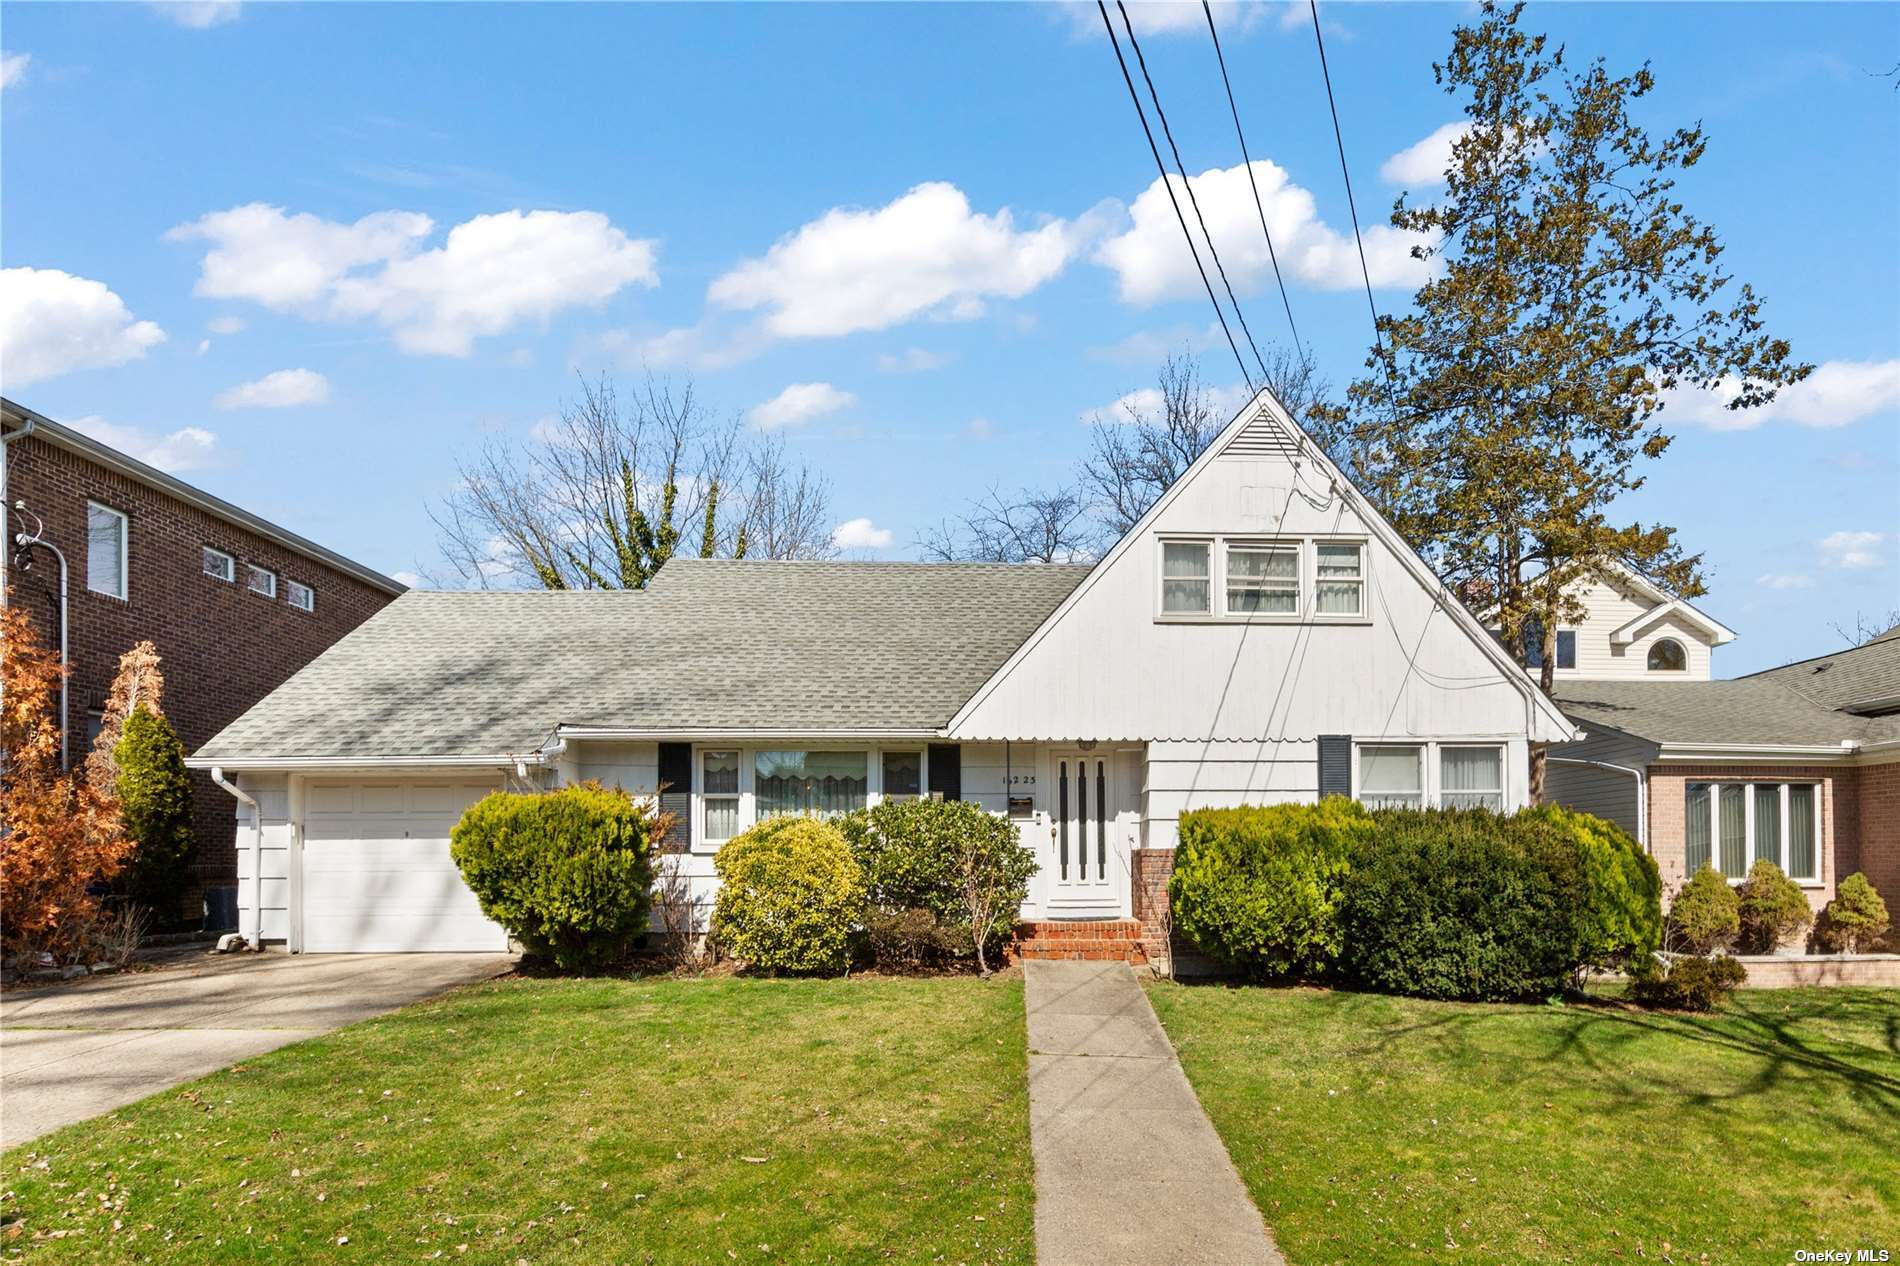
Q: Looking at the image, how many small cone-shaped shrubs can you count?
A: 3